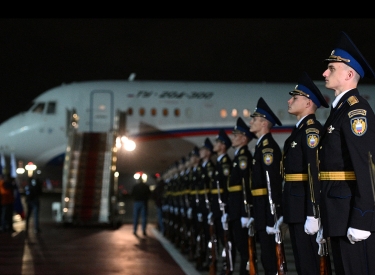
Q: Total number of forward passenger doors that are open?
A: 0